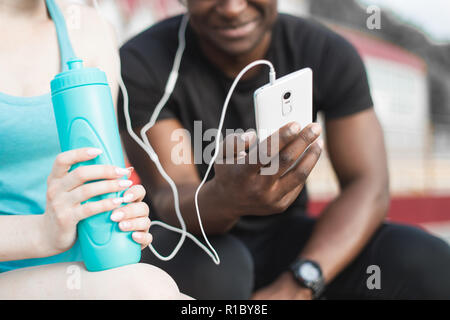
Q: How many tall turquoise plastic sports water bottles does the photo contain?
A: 1